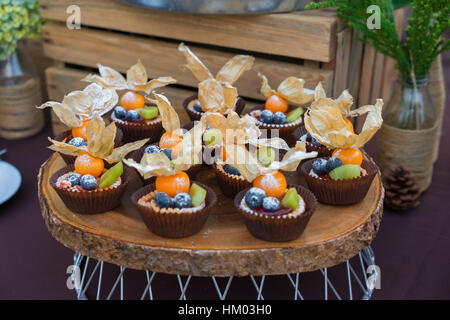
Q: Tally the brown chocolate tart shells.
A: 12